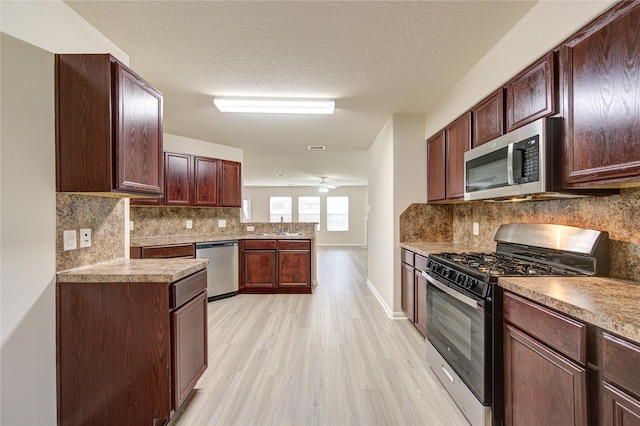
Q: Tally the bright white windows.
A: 3